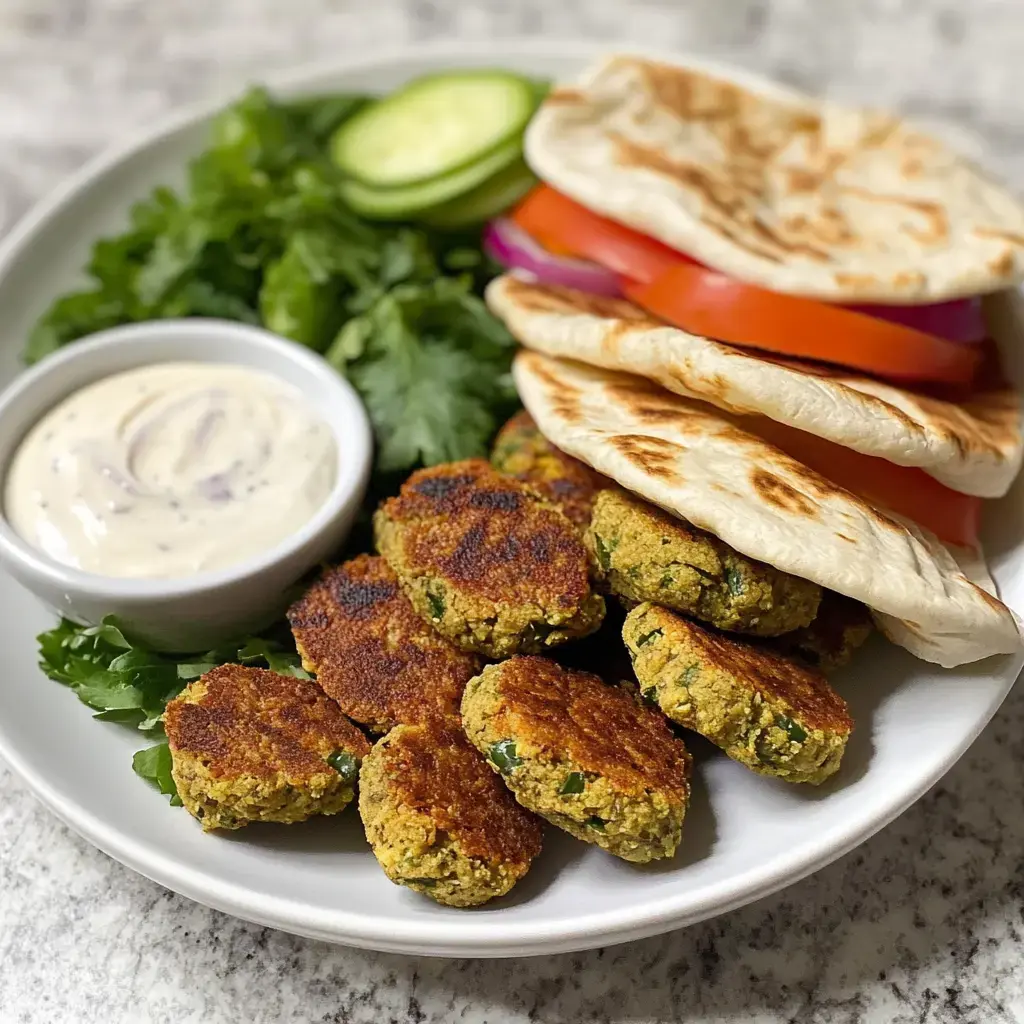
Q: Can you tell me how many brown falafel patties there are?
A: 9